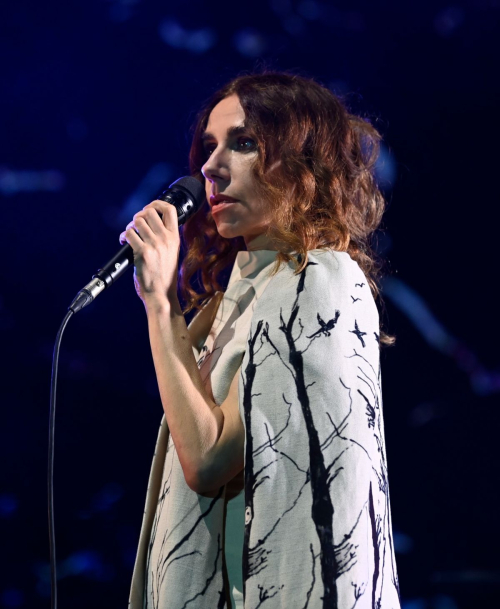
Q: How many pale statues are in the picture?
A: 0